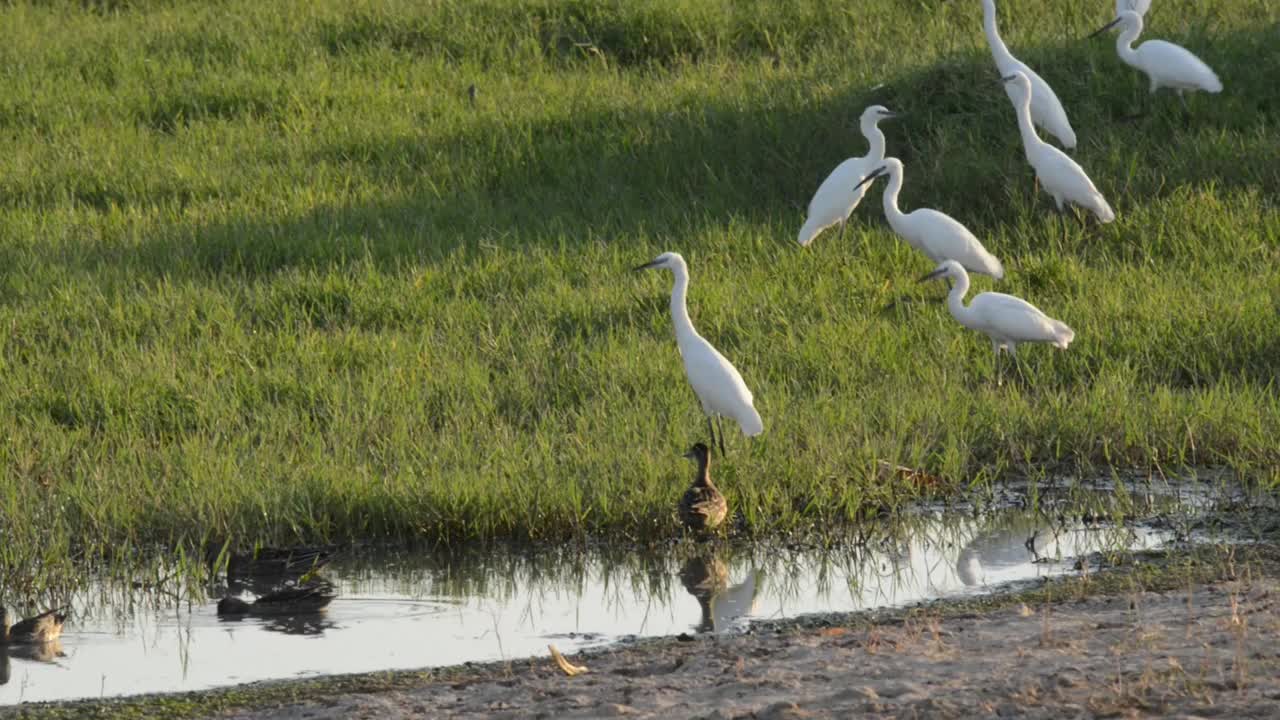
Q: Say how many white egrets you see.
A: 8